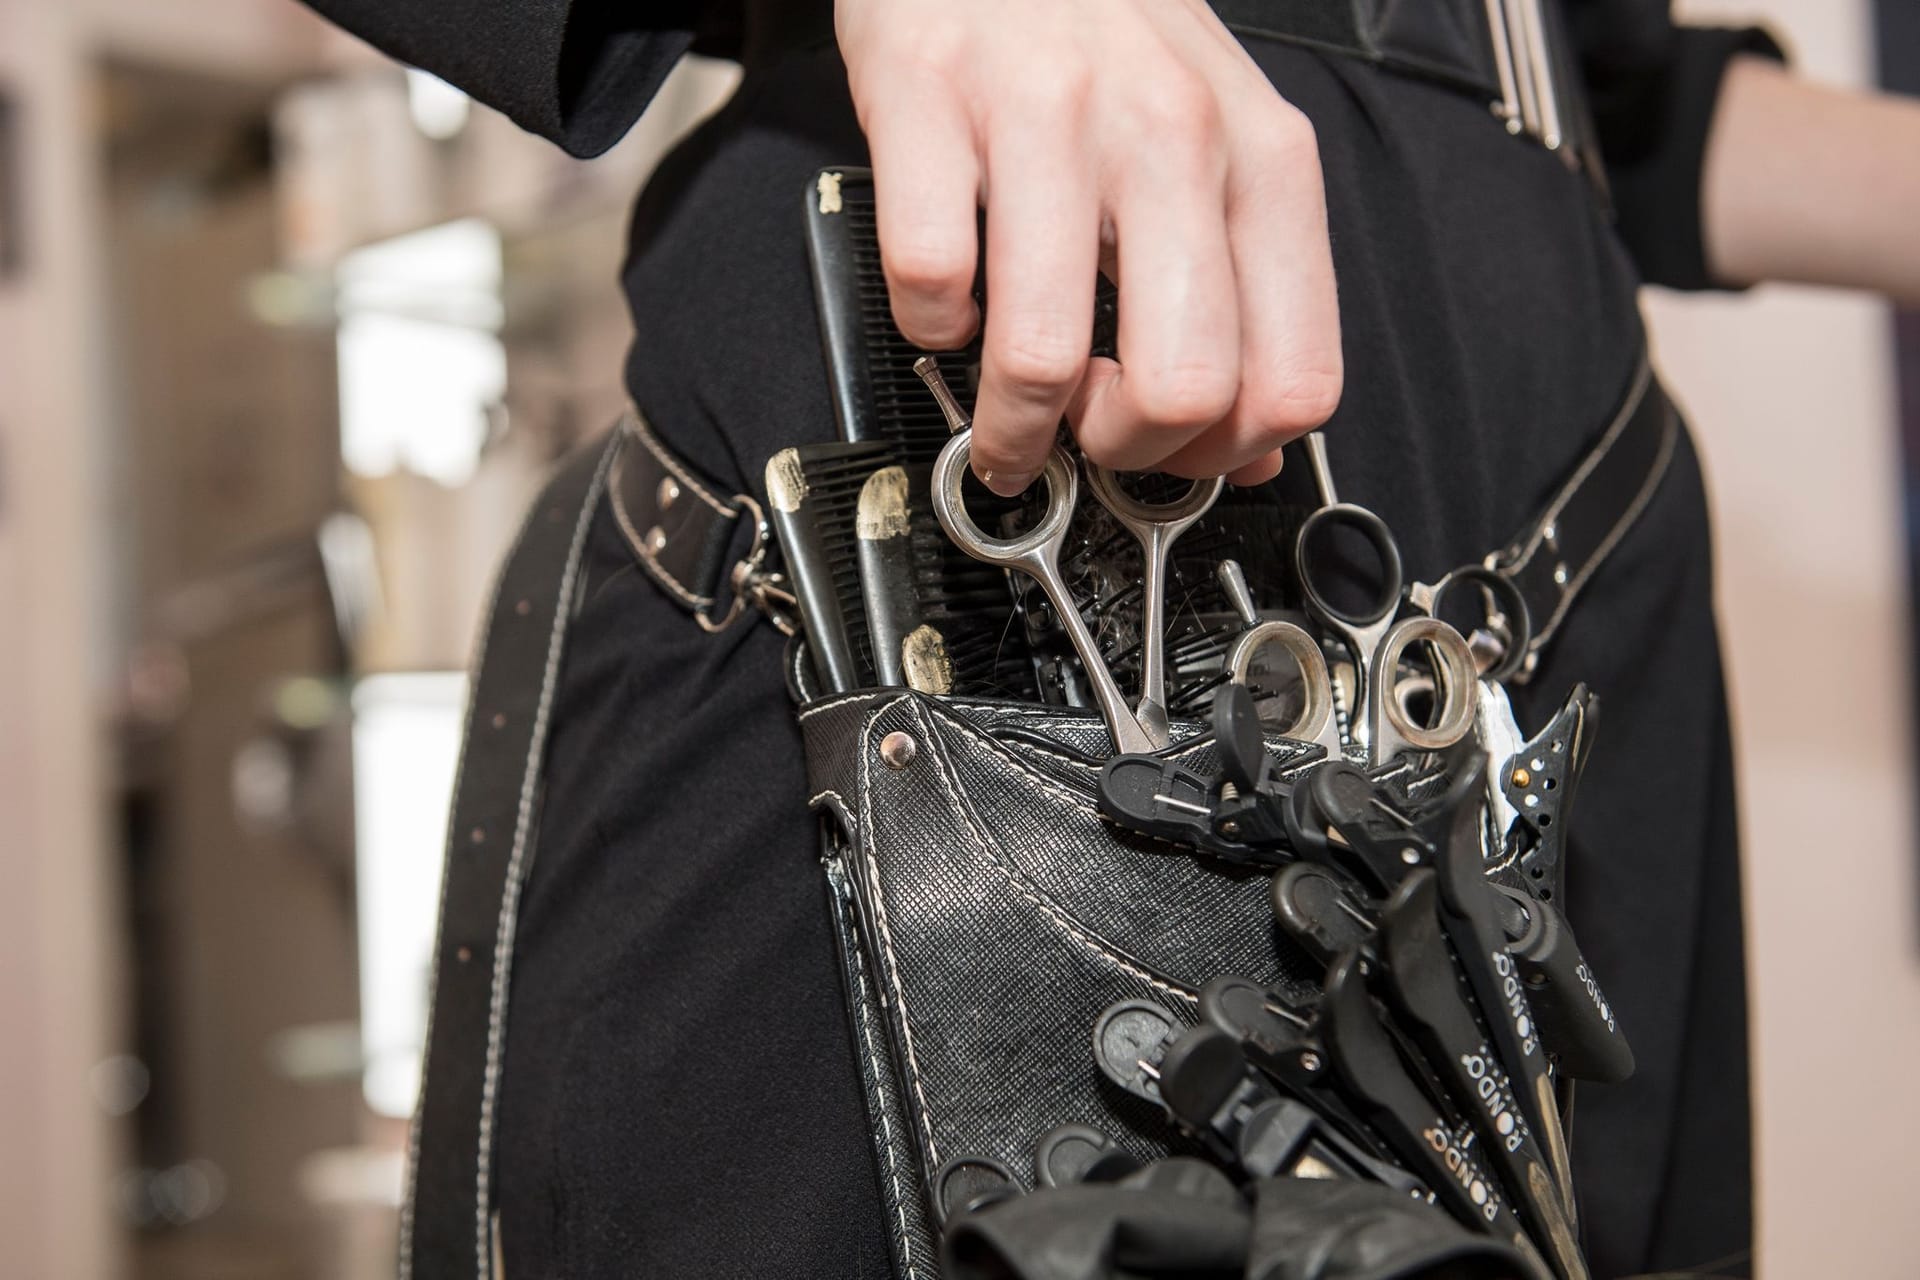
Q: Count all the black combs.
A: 4